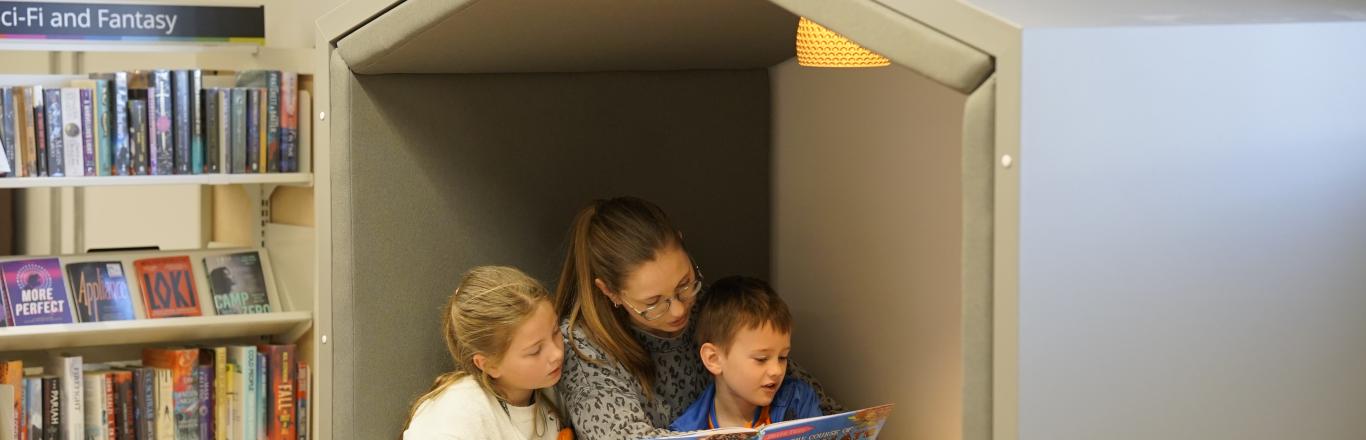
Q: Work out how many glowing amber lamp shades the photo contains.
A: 1